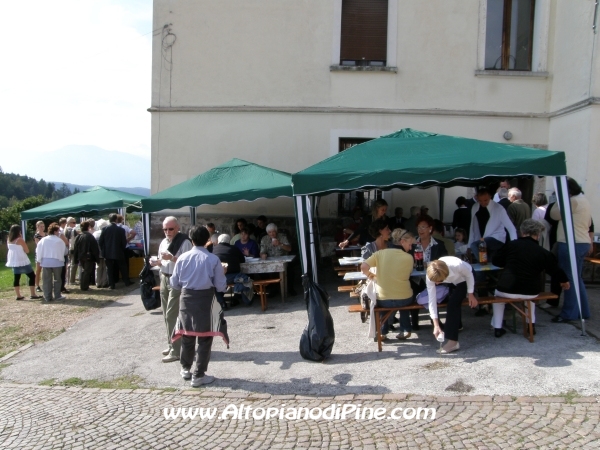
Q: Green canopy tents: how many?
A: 3